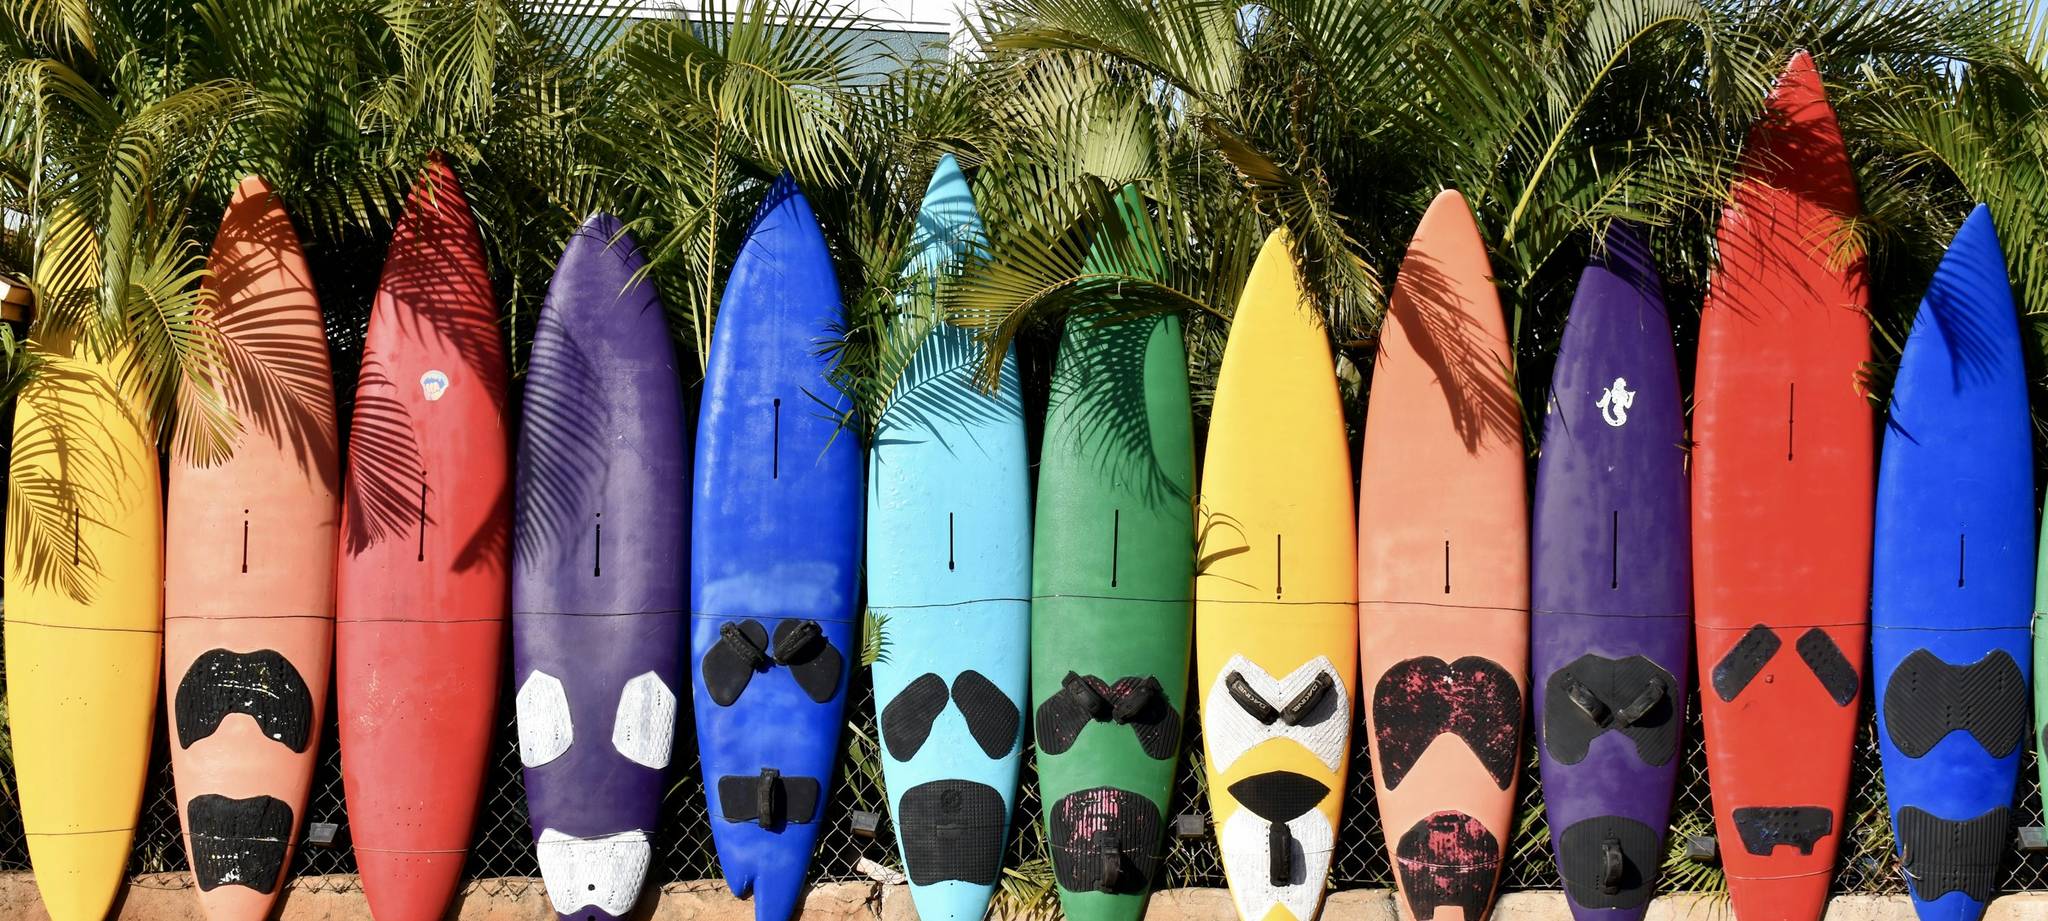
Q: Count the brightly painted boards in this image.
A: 13